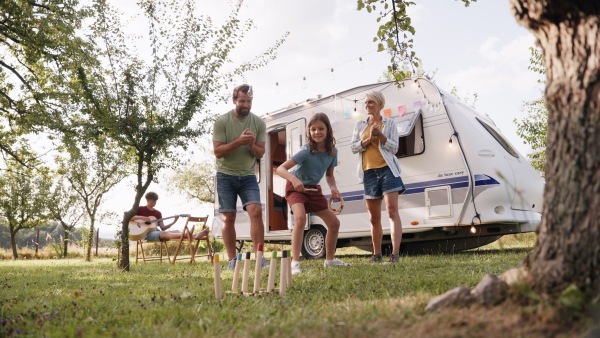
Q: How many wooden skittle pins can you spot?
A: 7